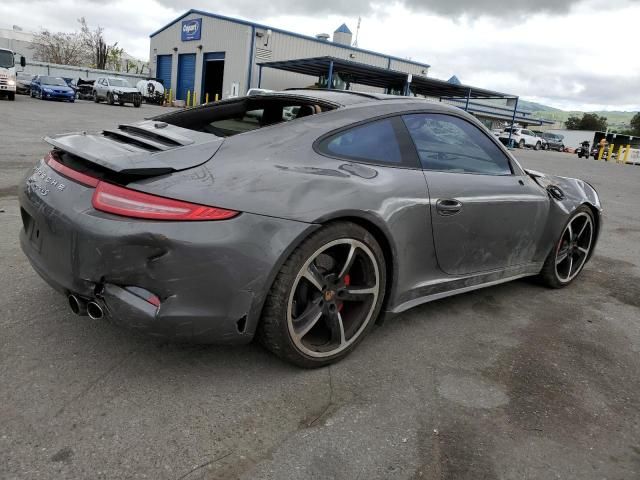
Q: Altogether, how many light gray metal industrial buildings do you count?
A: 1